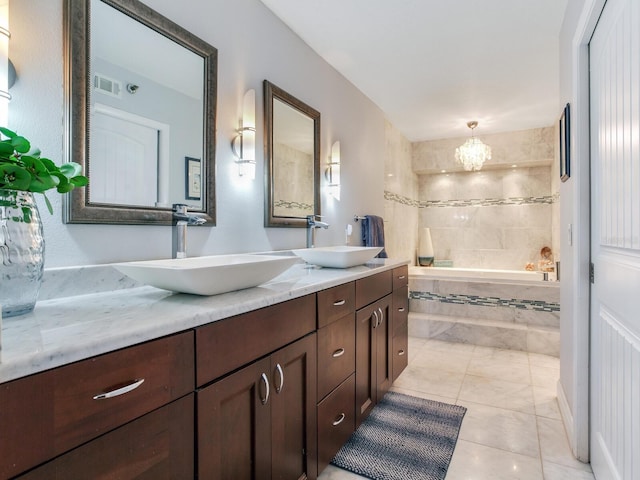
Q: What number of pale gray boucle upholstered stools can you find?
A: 0